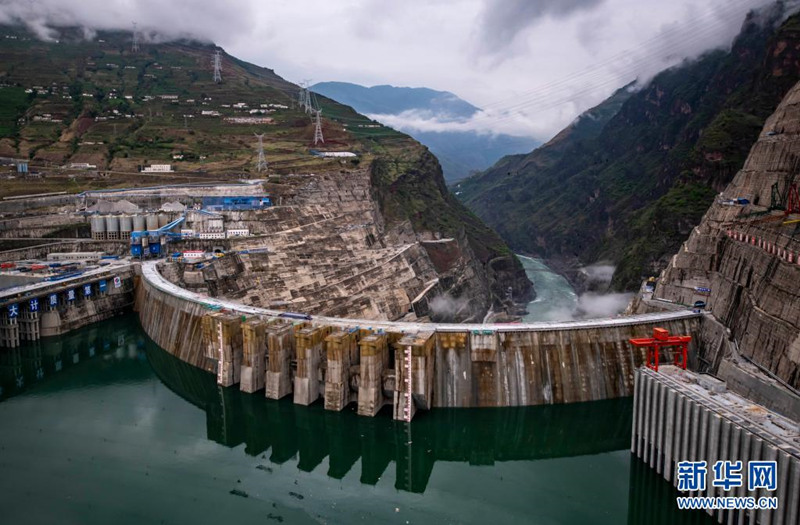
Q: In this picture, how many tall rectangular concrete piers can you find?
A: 7